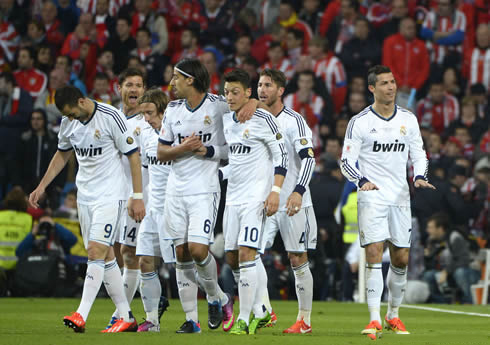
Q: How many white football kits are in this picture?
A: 7